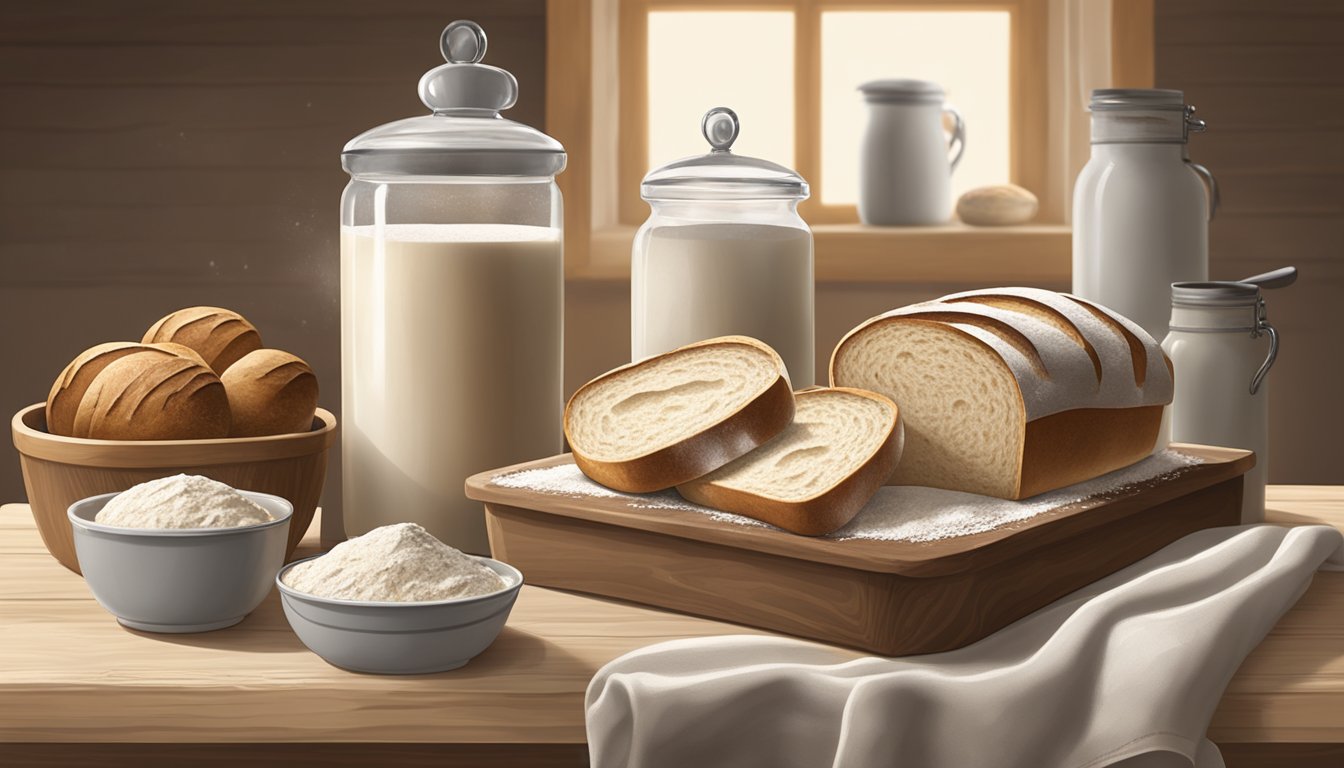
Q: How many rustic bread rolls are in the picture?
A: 3